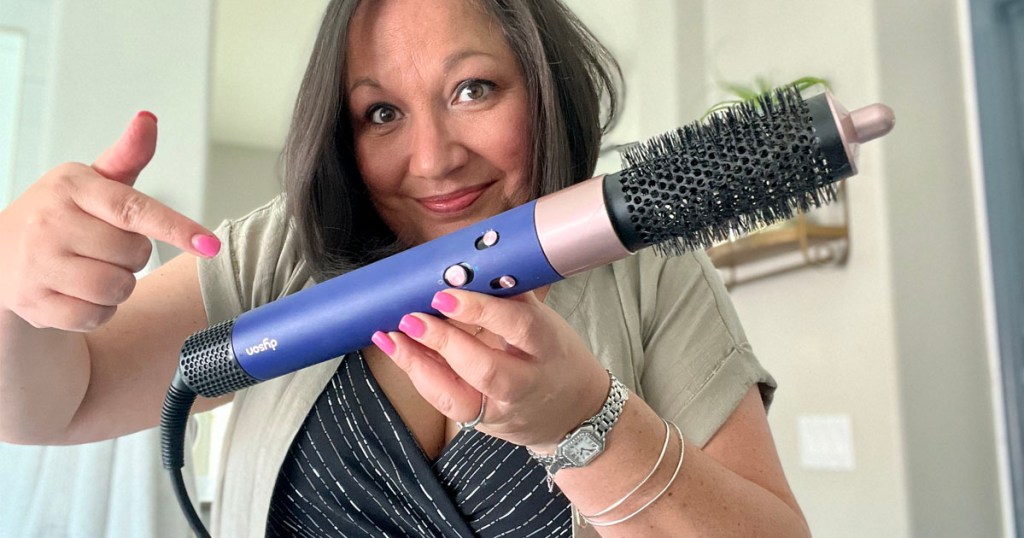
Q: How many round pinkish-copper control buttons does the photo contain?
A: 3